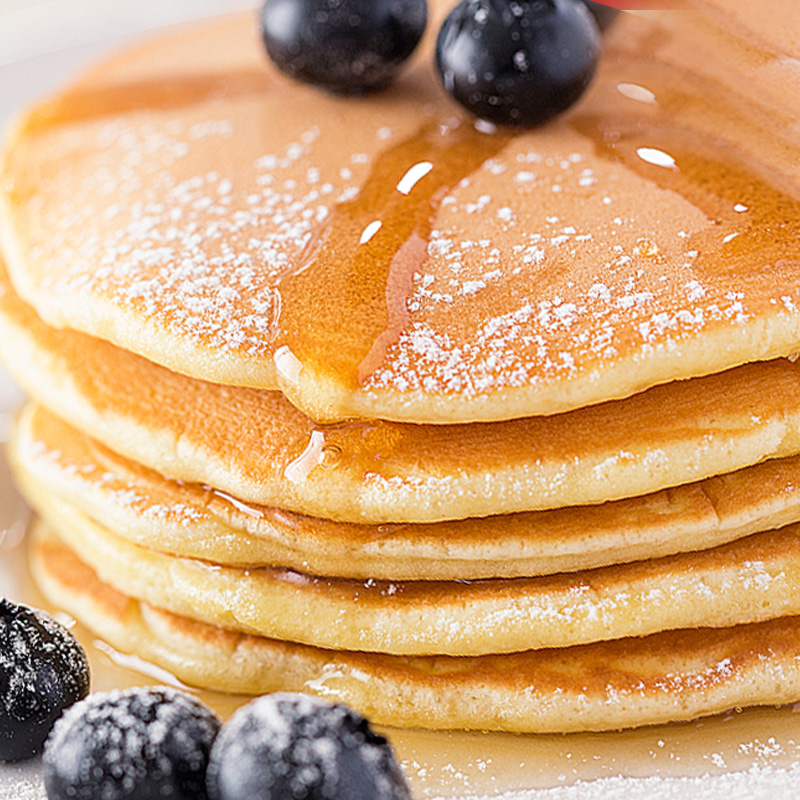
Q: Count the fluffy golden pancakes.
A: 5